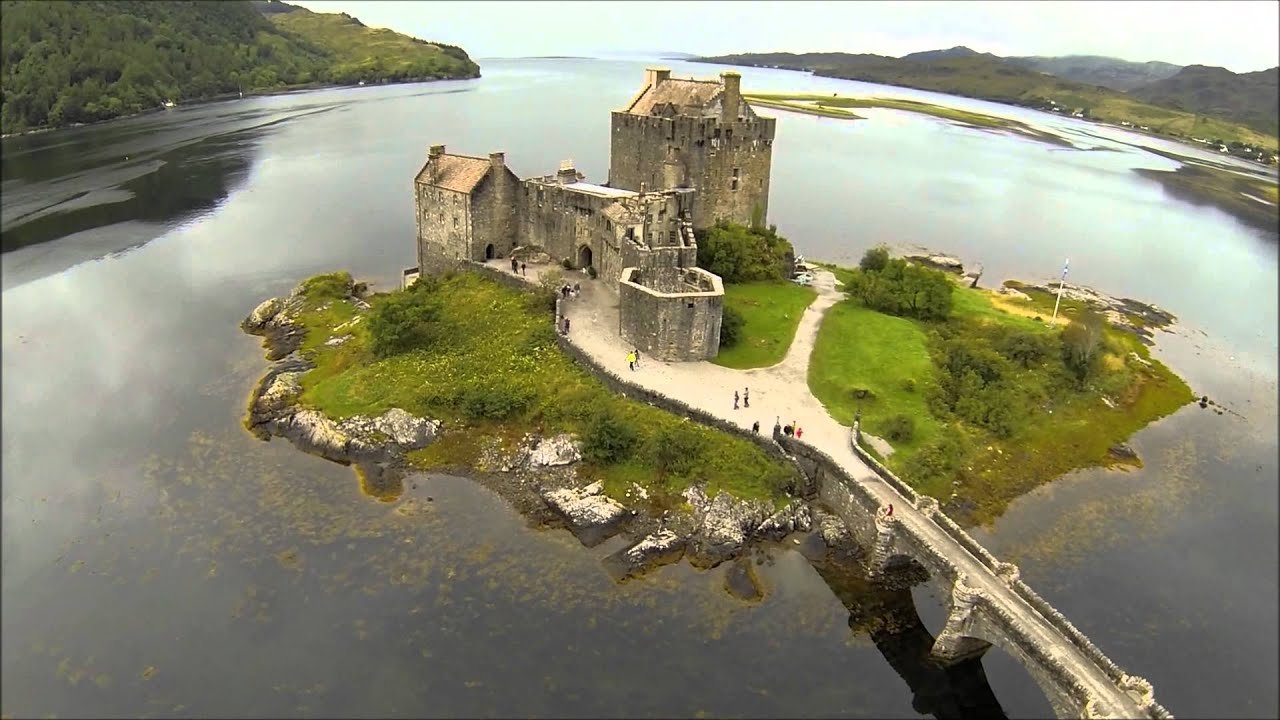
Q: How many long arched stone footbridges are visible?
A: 1